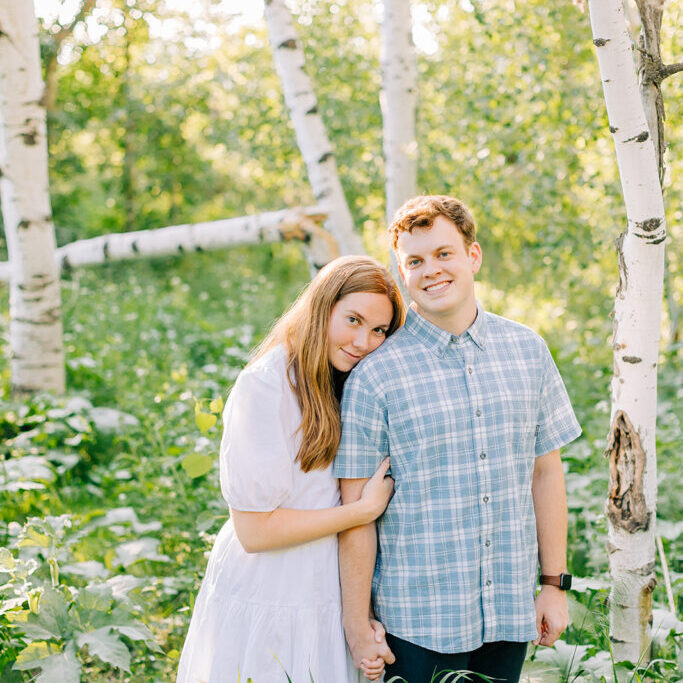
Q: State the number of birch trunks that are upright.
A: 4